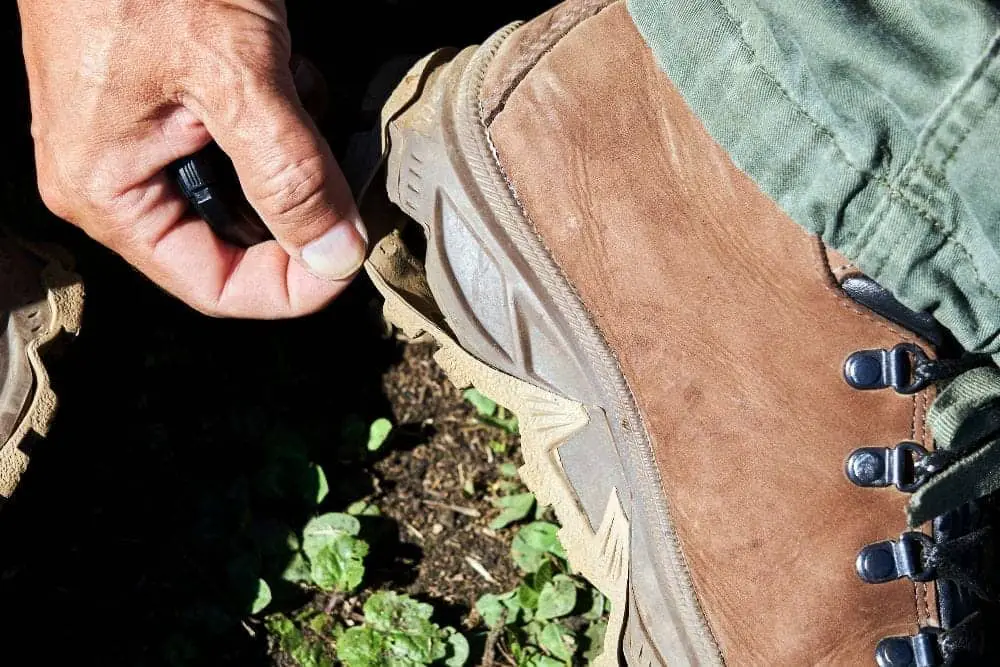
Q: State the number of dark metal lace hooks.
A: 4